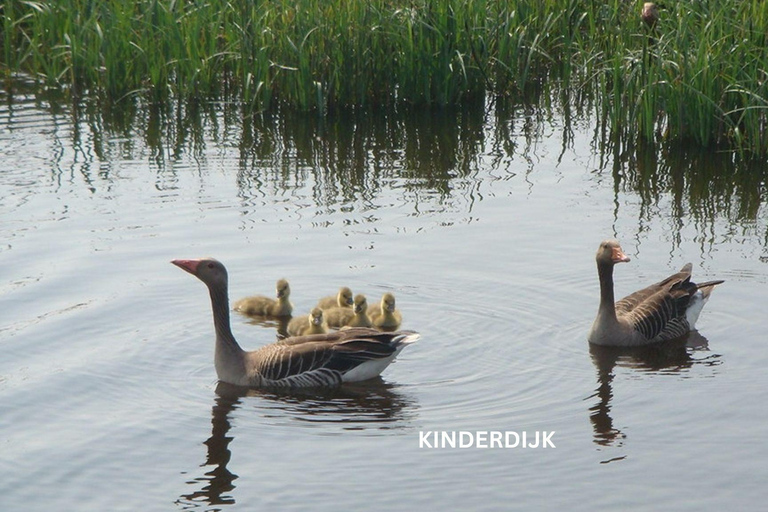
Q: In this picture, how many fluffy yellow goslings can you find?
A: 5